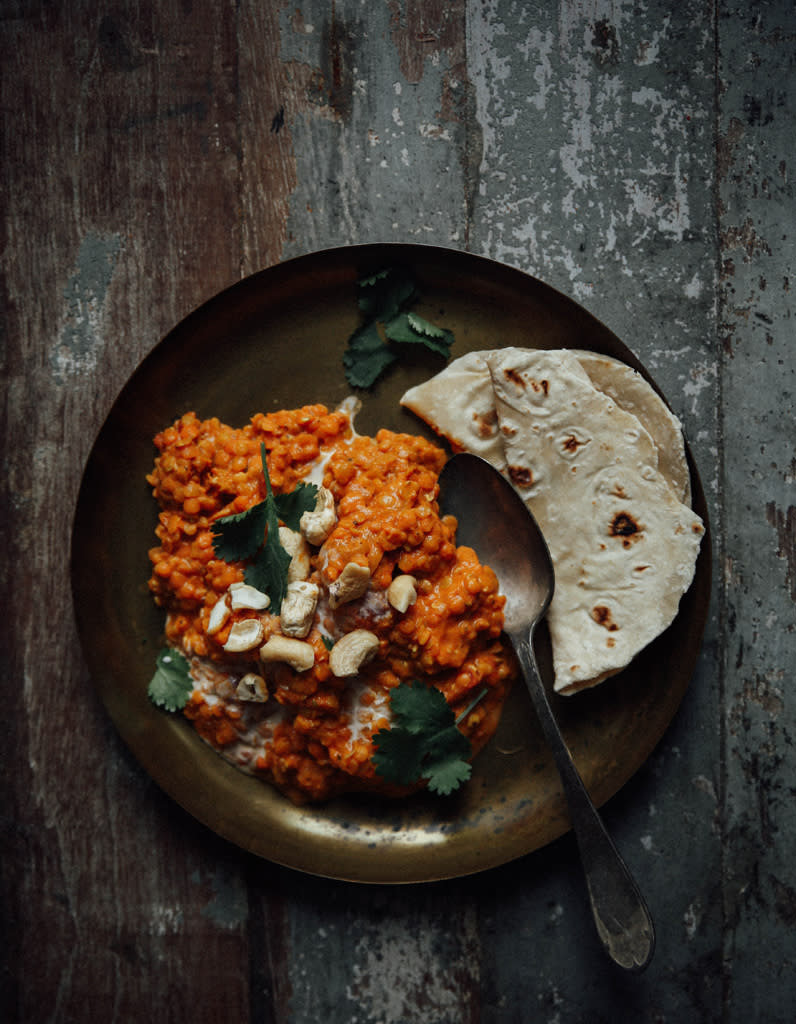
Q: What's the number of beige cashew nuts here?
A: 11